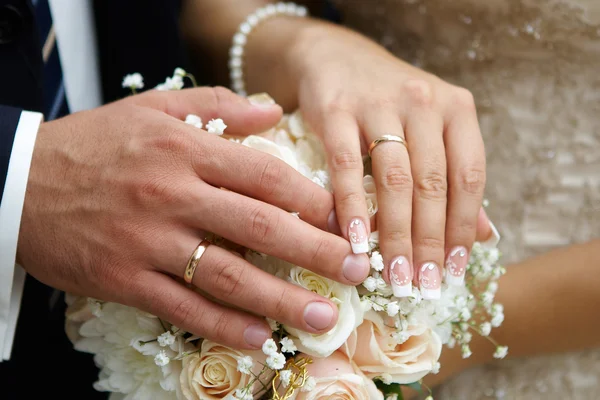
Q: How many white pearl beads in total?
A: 13